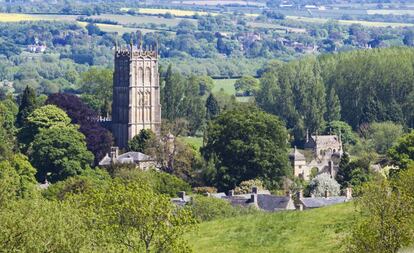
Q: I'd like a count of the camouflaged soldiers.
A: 0